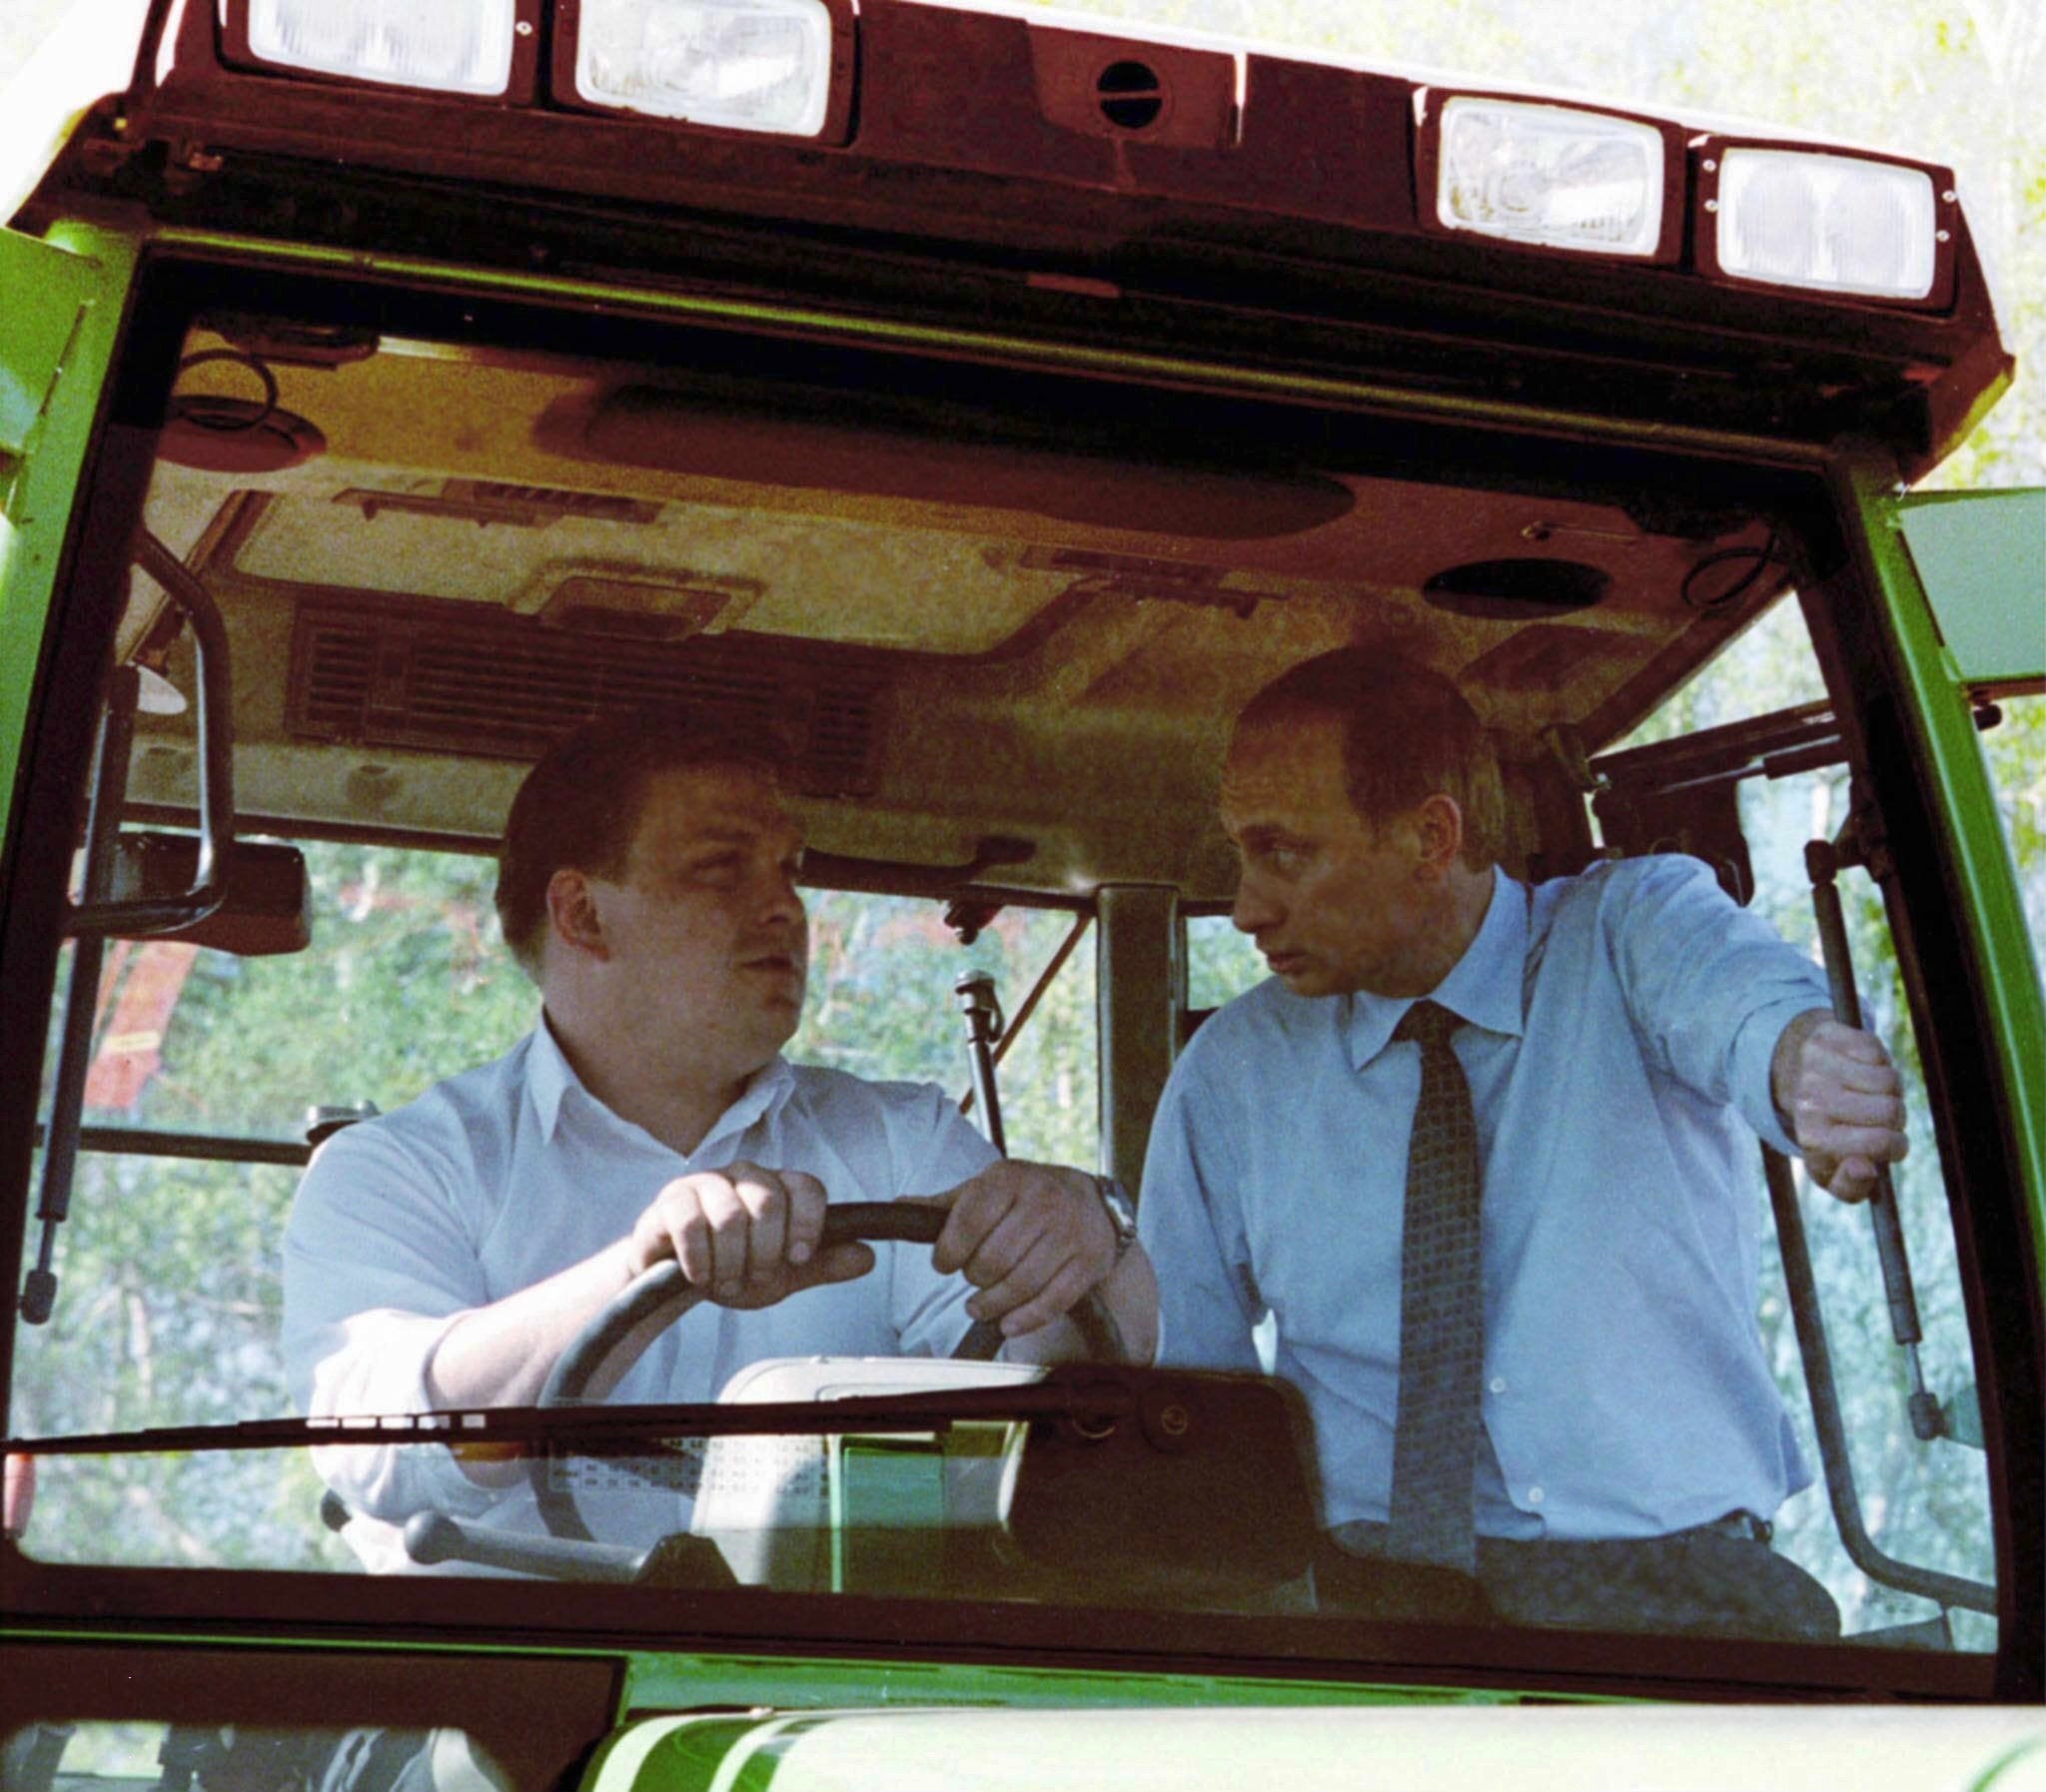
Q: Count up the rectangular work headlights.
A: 4